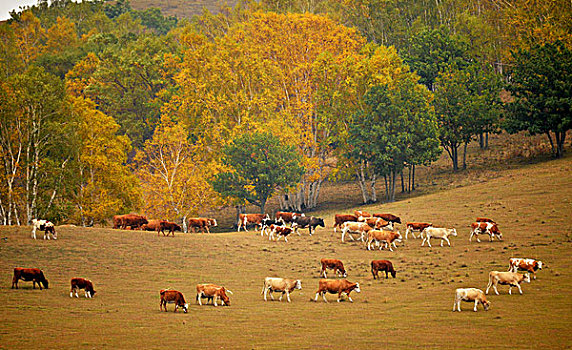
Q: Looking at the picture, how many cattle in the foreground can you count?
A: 11